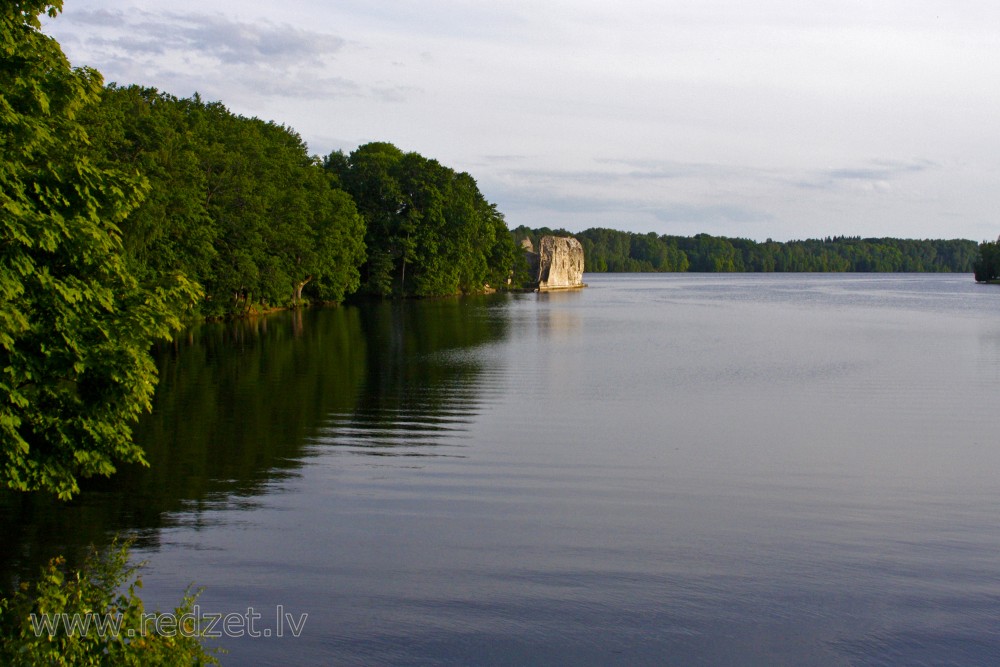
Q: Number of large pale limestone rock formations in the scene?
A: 1